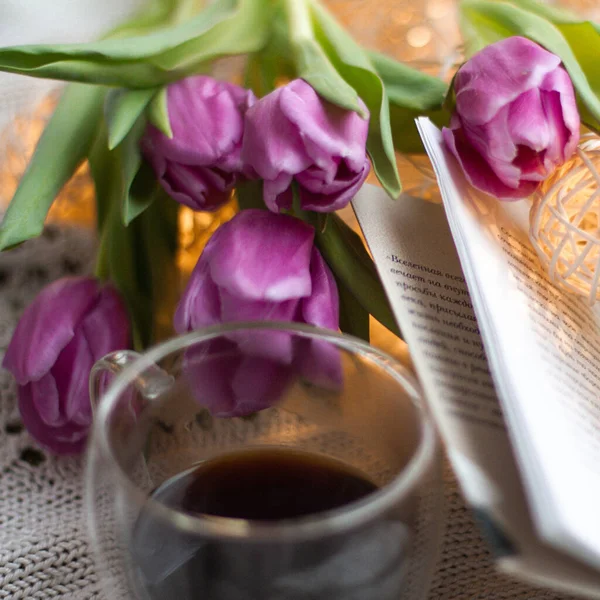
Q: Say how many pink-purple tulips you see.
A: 5